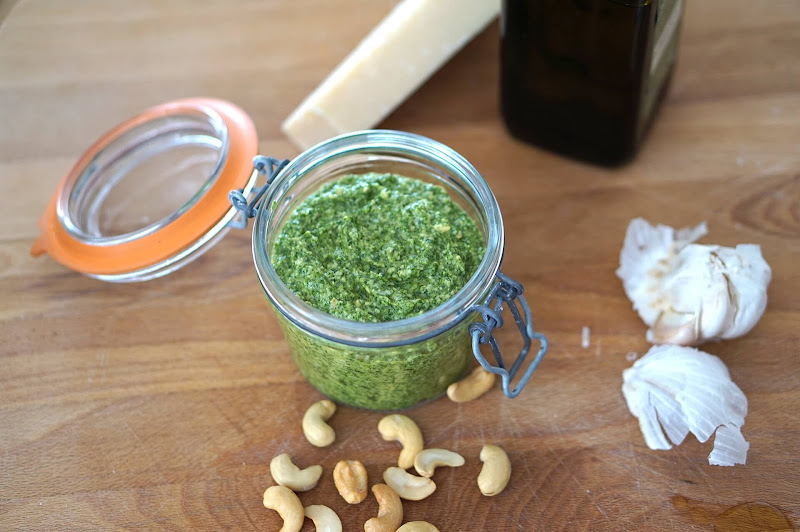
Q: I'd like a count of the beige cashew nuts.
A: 12